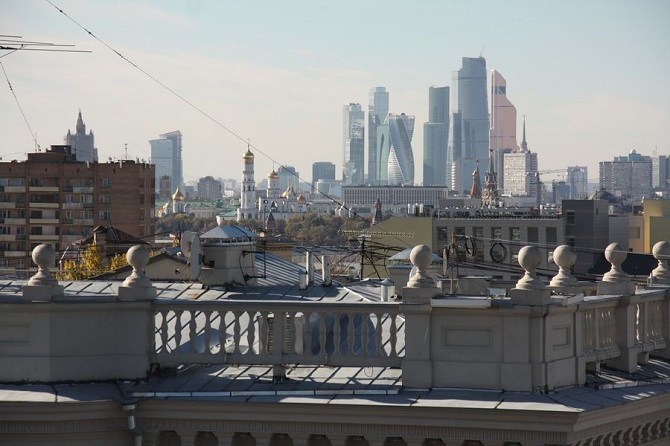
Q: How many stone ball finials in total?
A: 7